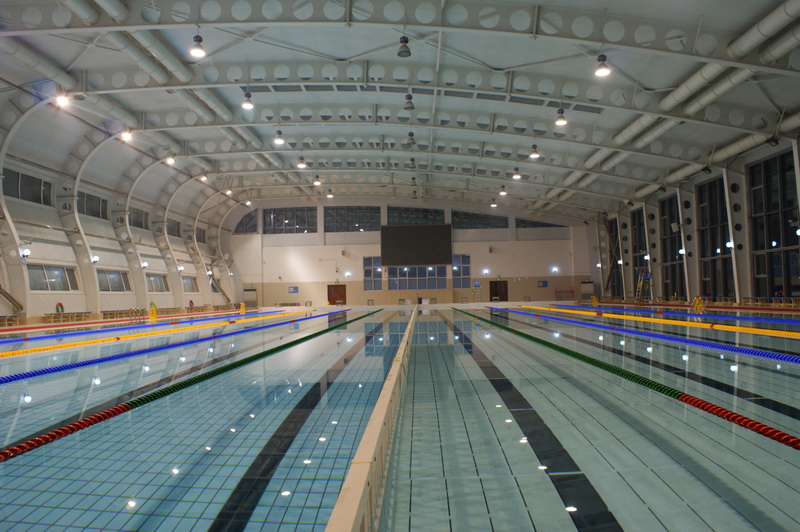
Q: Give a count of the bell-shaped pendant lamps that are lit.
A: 12